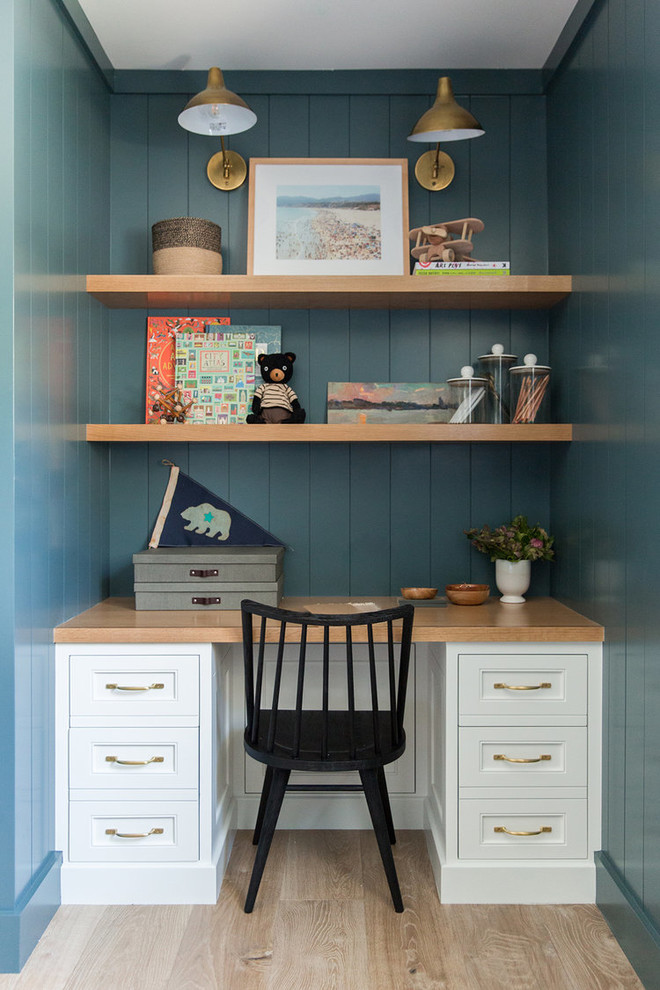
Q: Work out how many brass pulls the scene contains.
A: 6